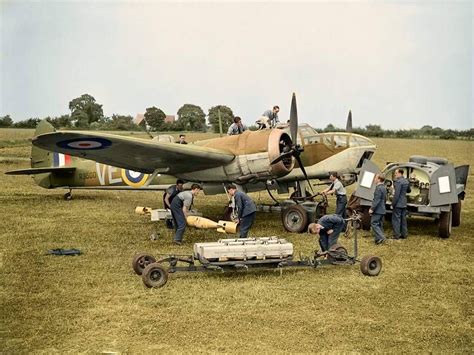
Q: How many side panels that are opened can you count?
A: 2